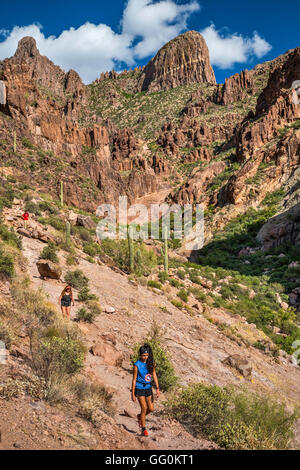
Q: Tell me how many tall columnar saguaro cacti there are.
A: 5